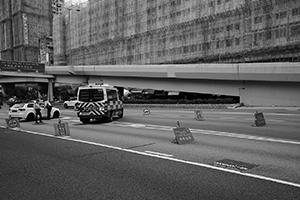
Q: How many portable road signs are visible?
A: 6